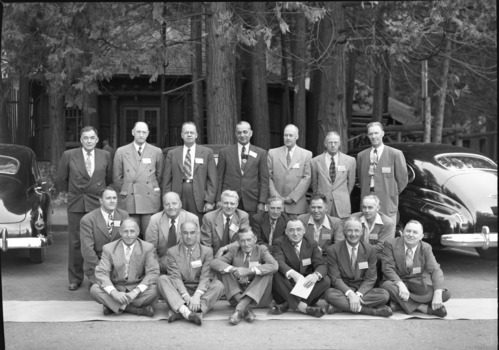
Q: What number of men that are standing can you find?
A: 7